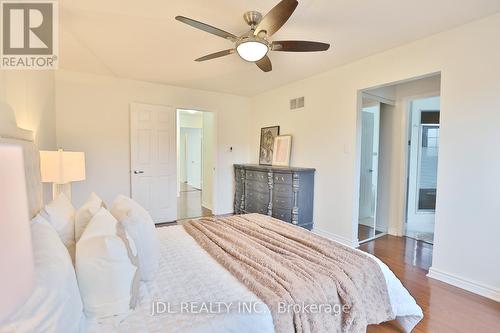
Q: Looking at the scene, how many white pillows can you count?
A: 5